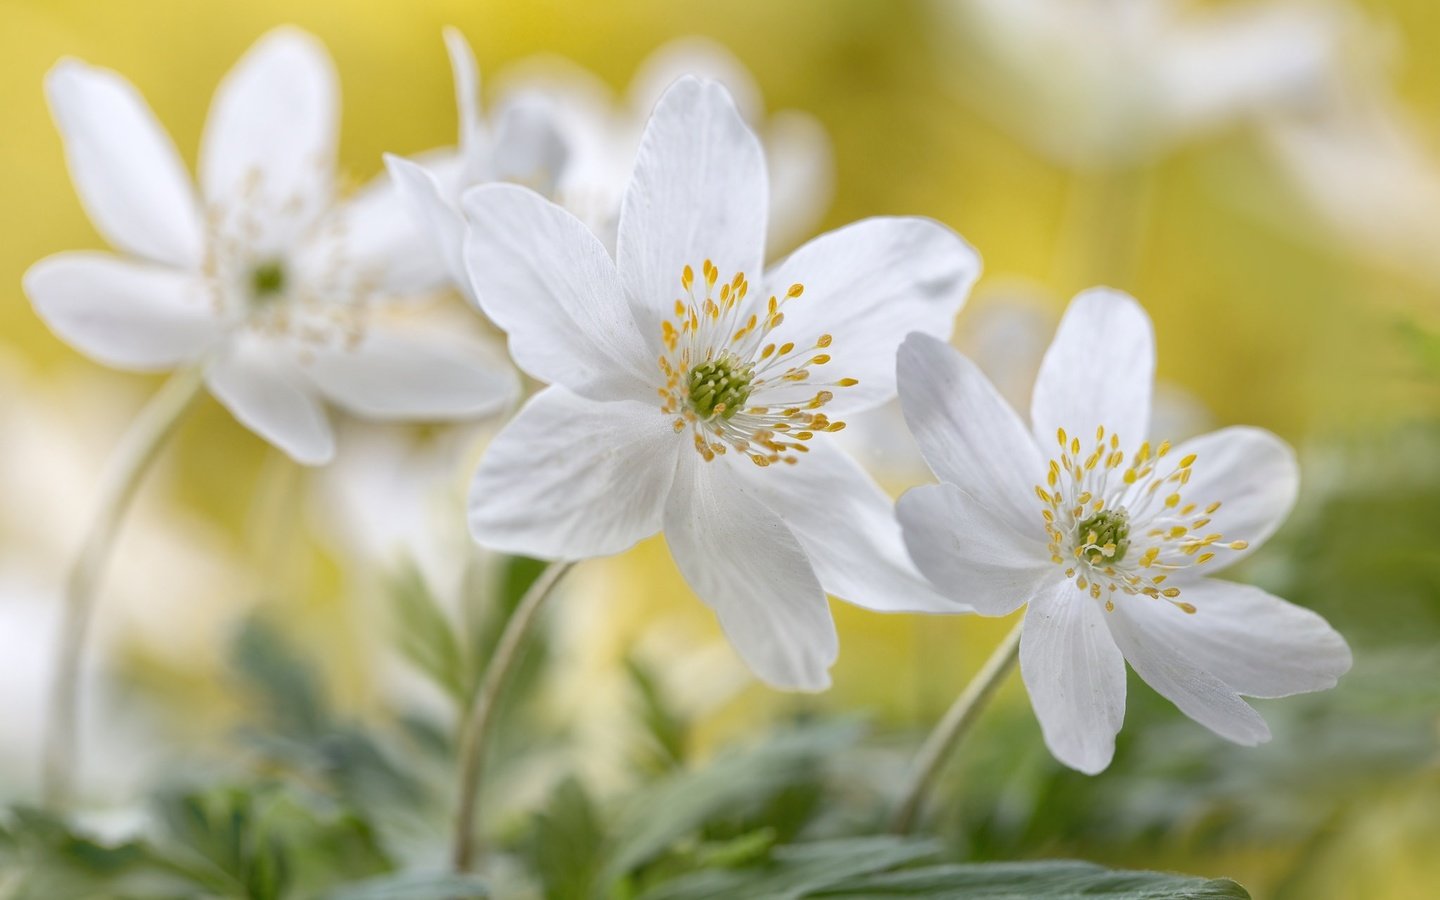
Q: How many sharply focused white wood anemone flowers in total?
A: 2